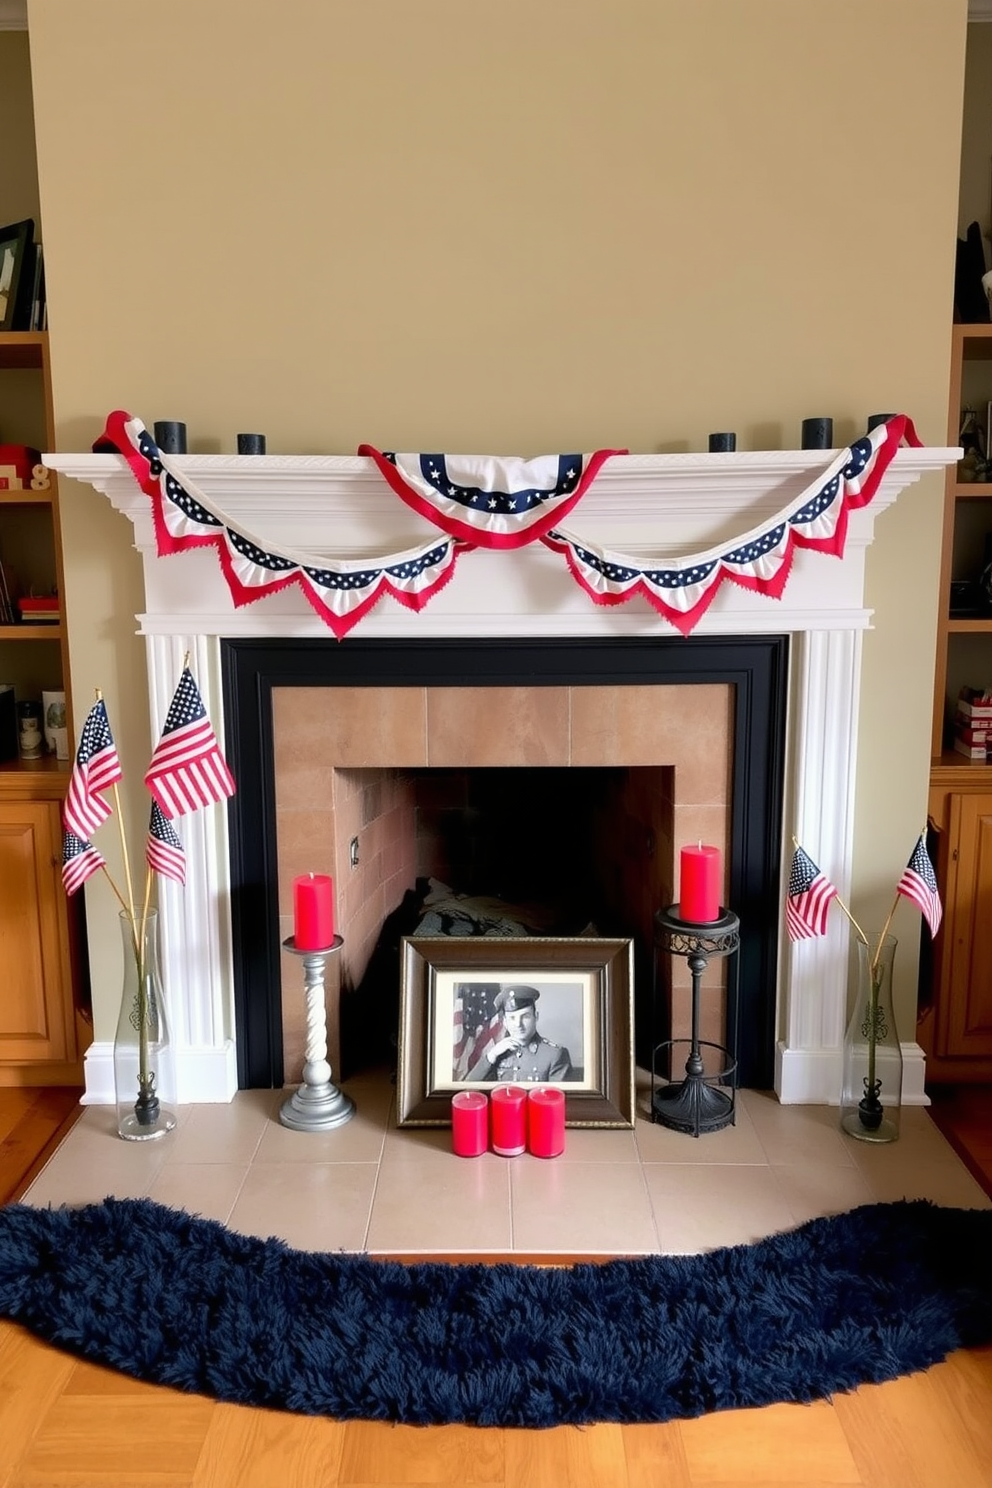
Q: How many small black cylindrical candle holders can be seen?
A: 5